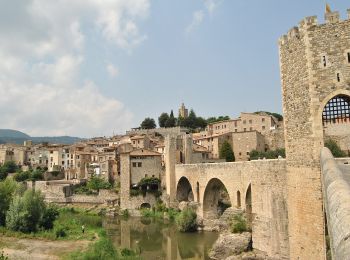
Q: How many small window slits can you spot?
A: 3